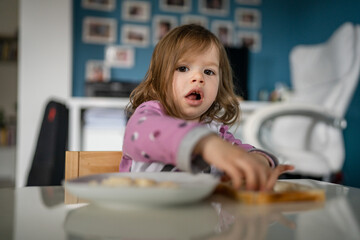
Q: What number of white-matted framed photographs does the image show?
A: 14